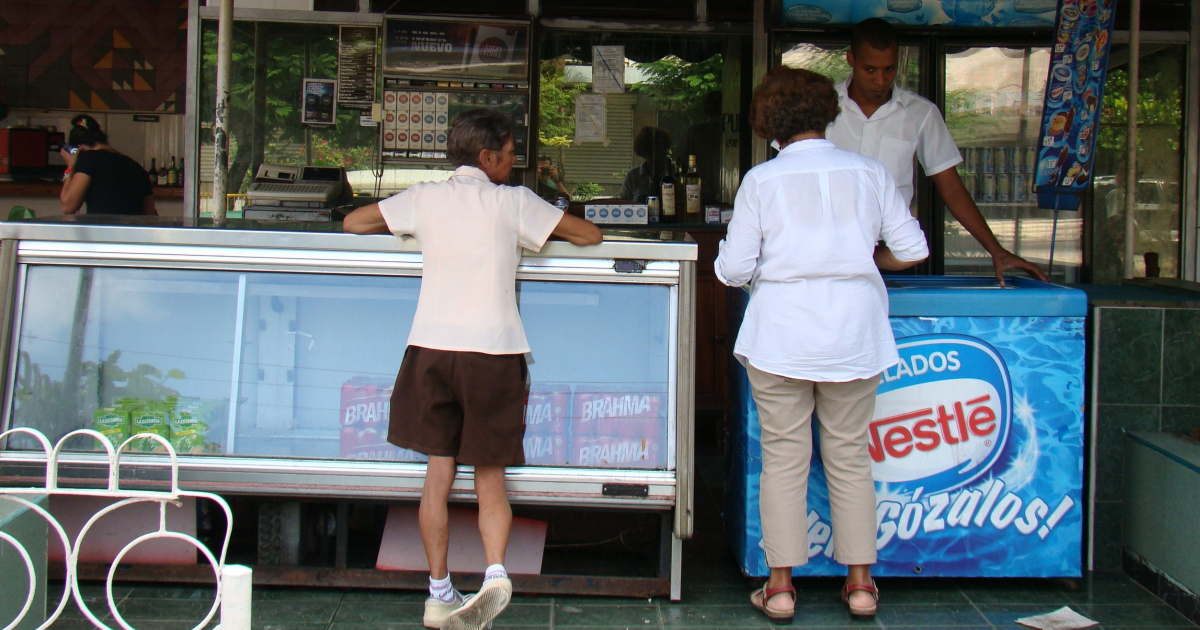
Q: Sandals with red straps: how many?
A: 2